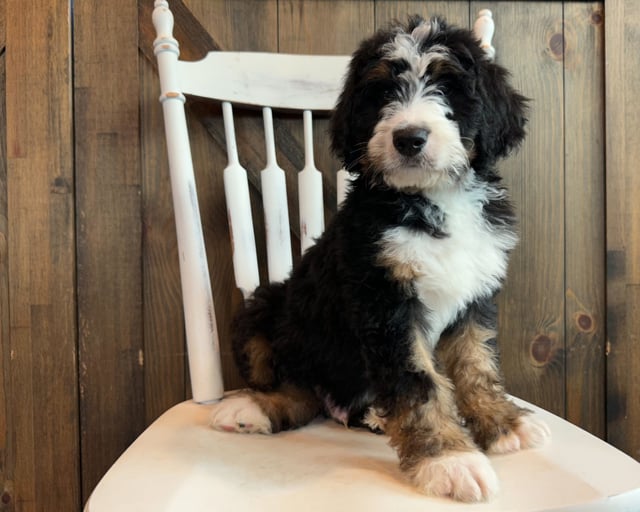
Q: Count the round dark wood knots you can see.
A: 4